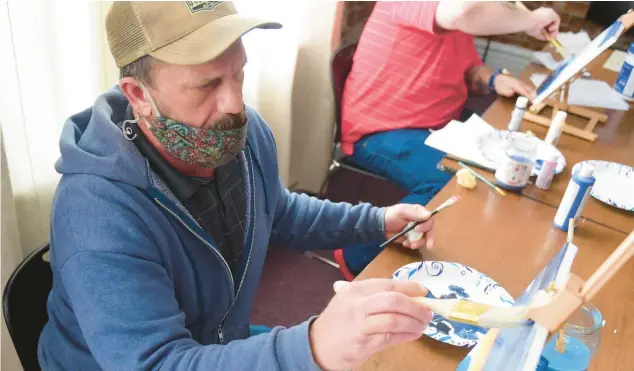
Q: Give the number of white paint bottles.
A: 2